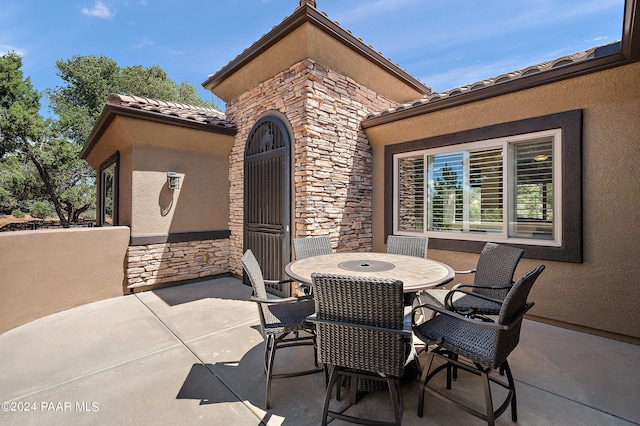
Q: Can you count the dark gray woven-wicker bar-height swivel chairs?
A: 6